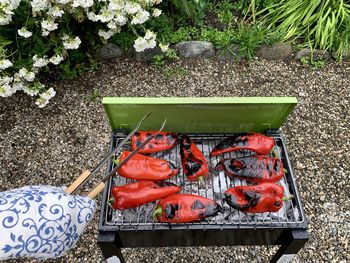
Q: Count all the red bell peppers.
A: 8